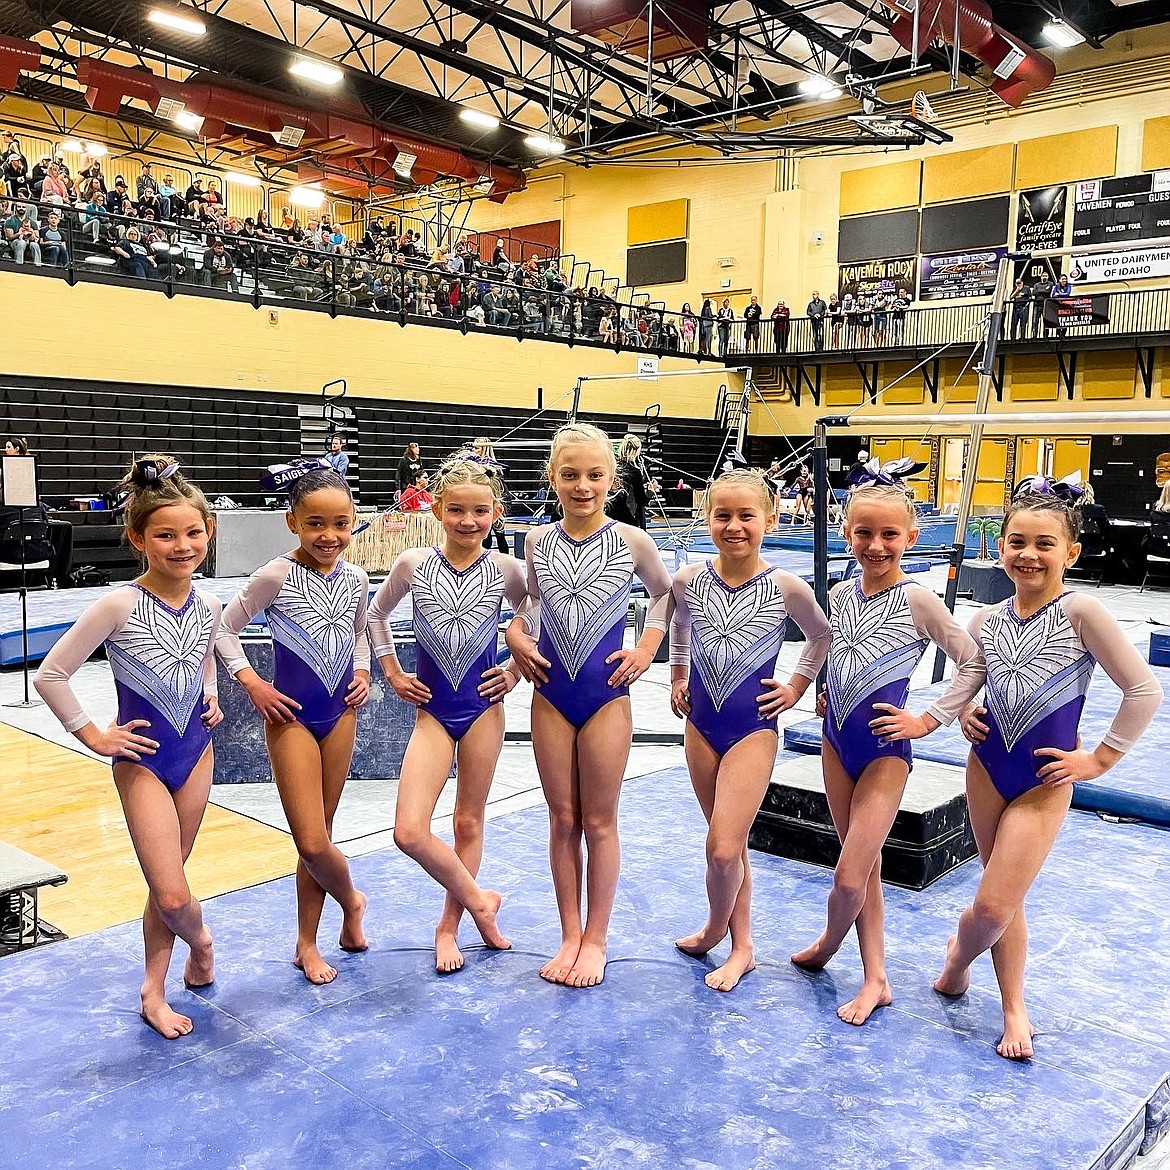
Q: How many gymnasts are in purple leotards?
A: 7